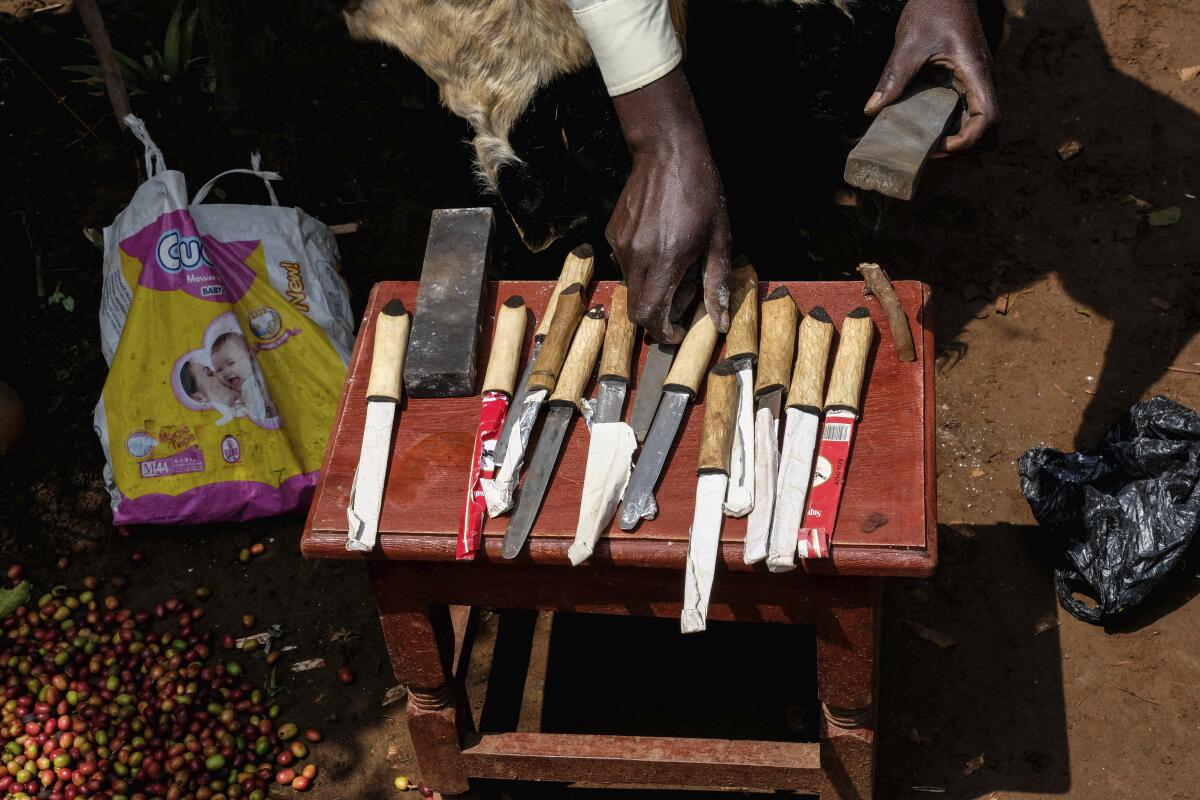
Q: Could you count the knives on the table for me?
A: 13